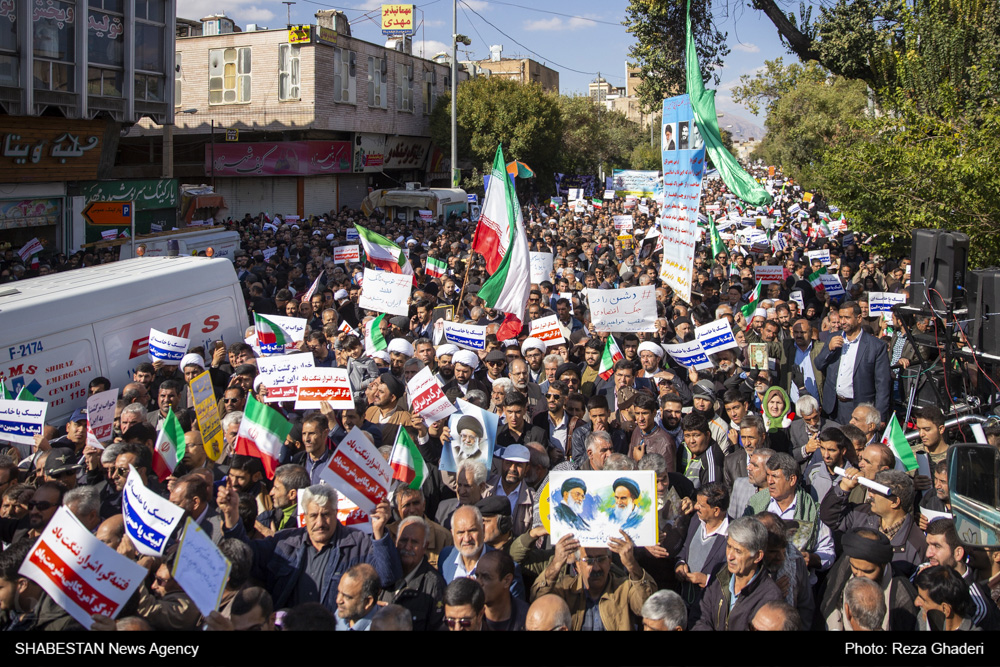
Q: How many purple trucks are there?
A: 0